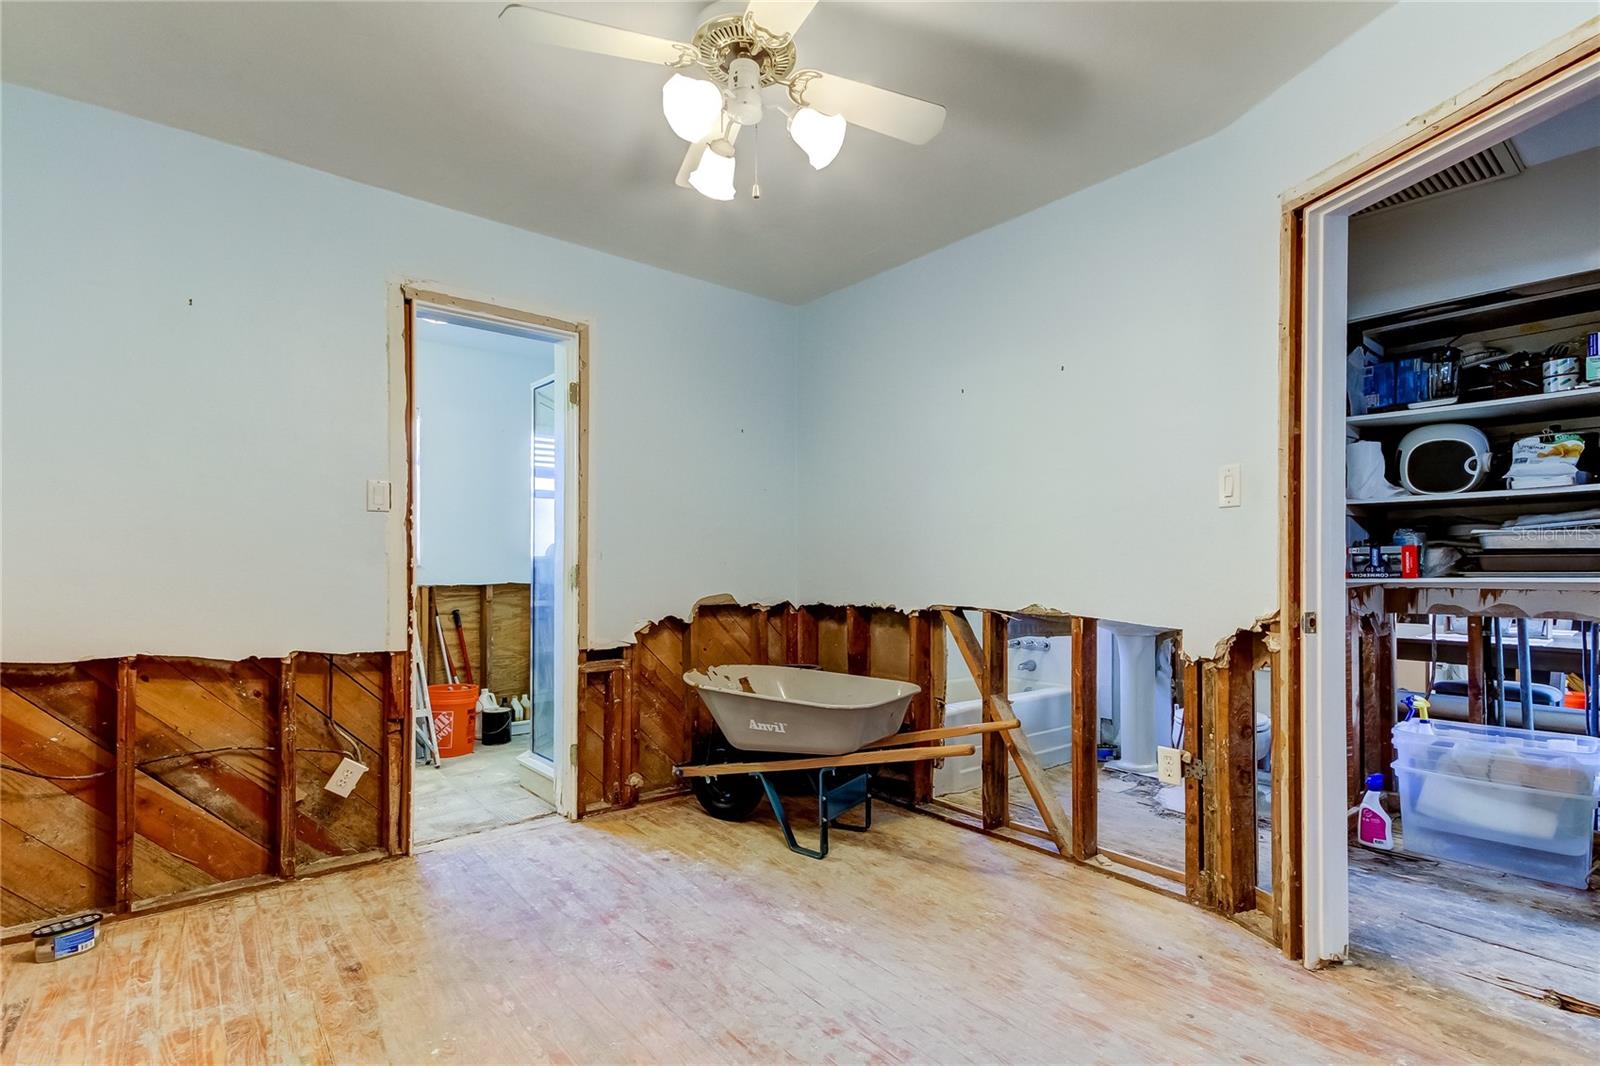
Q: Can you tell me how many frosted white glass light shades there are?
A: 3